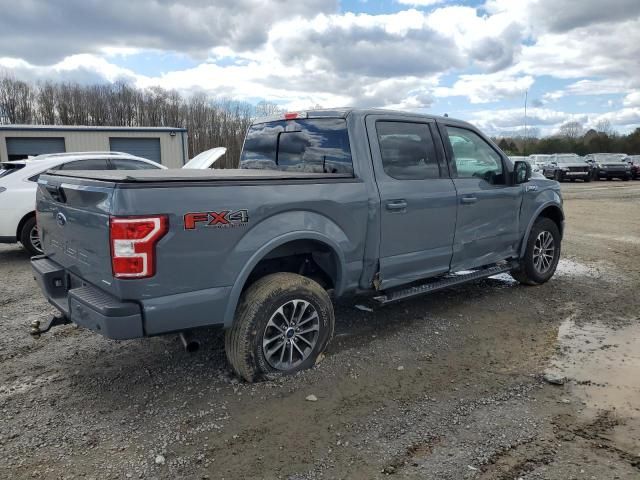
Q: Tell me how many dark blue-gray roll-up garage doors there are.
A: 2